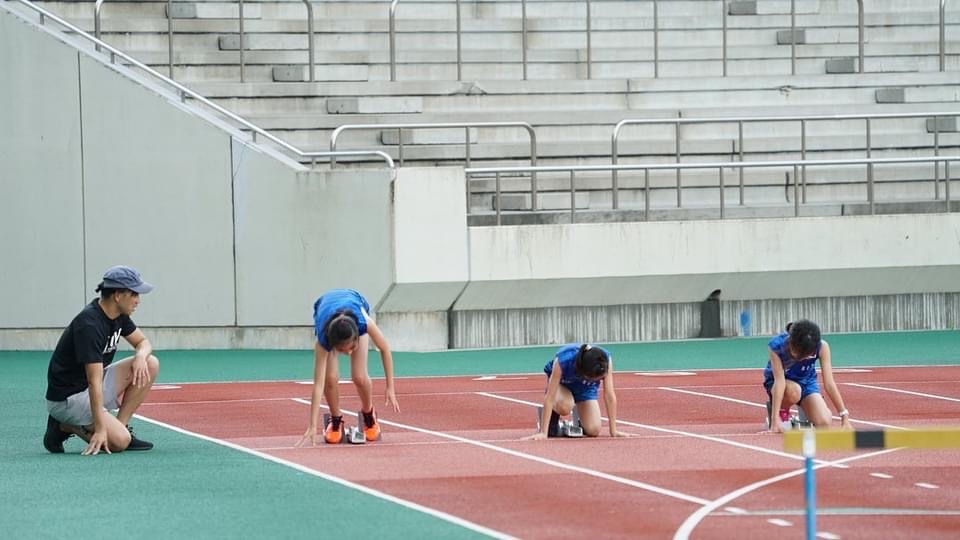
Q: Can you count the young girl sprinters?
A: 3